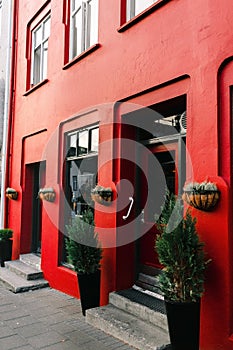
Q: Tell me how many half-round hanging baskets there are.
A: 4